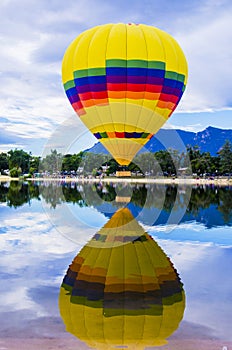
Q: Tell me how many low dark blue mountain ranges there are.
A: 1